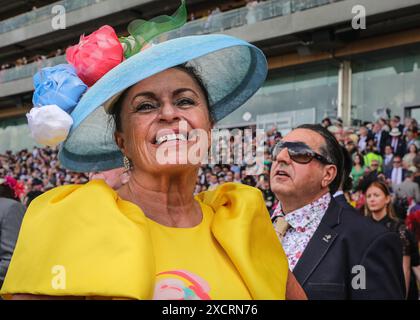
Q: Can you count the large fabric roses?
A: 3